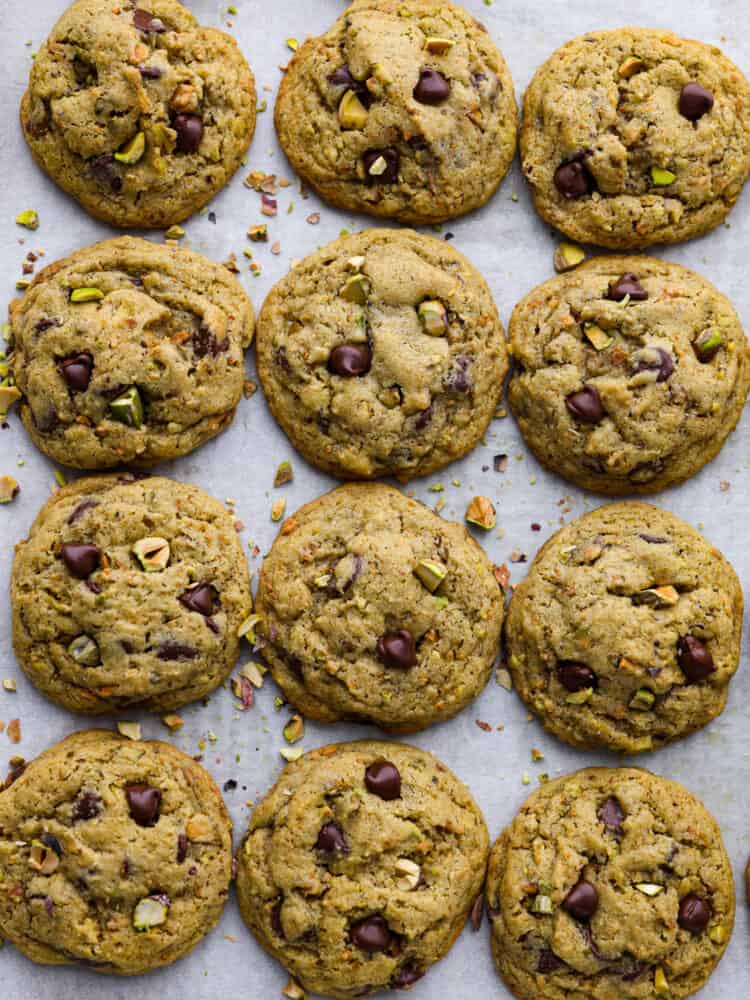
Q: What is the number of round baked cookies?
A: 12